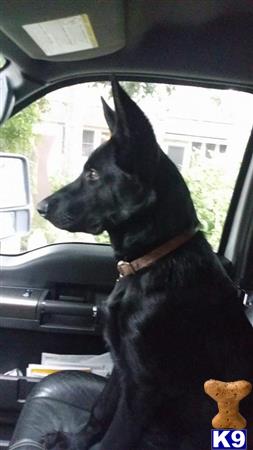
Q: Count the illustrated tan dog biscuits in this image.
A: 1